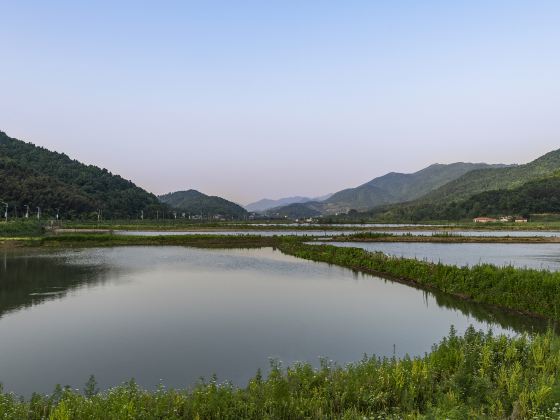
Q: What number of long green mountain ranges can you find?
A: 2